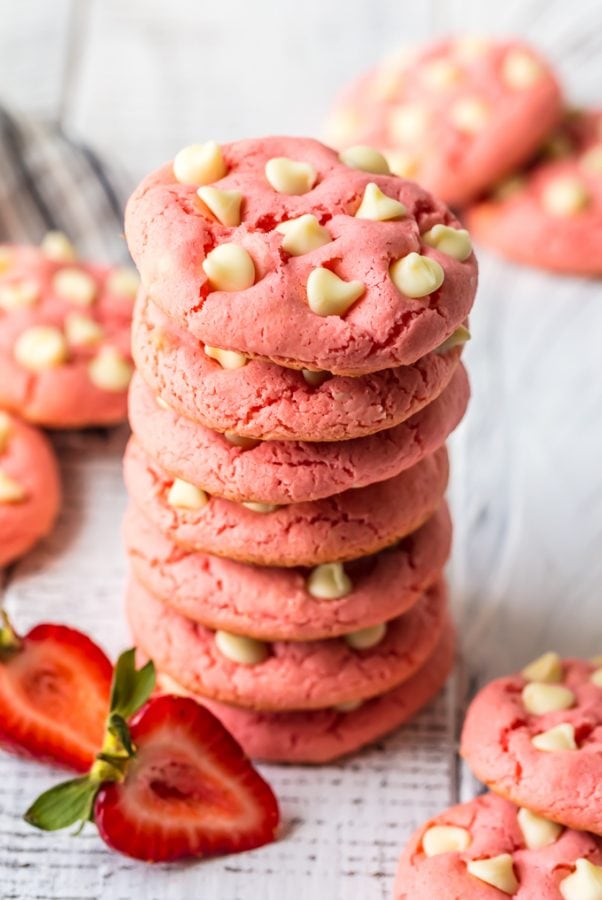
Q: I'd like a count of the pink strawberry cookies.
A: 13